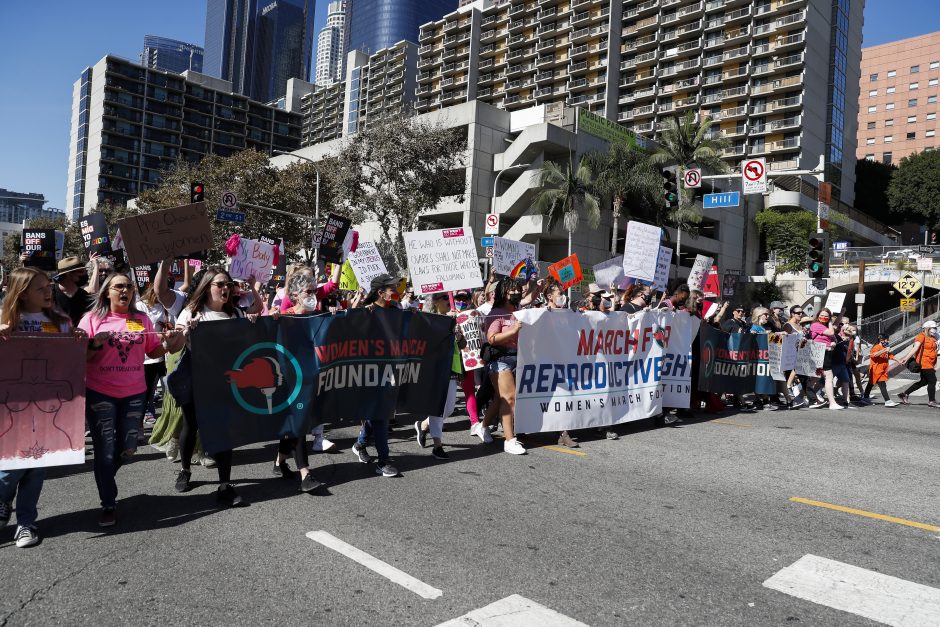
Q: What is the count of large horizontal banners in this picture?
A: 3